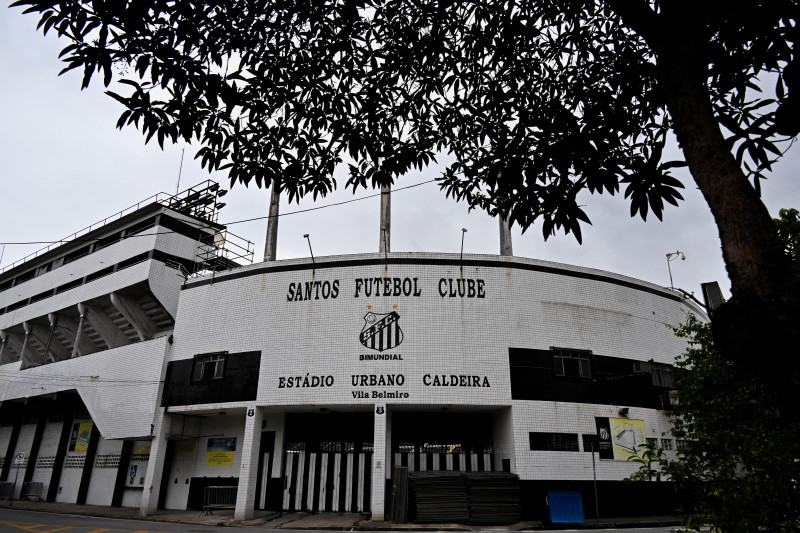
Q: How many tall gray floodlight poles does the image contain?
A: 3